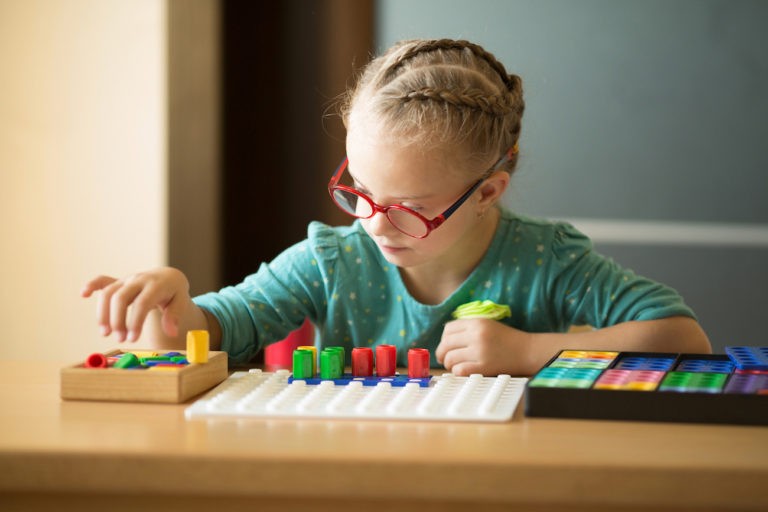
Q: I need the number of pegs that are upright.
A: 8